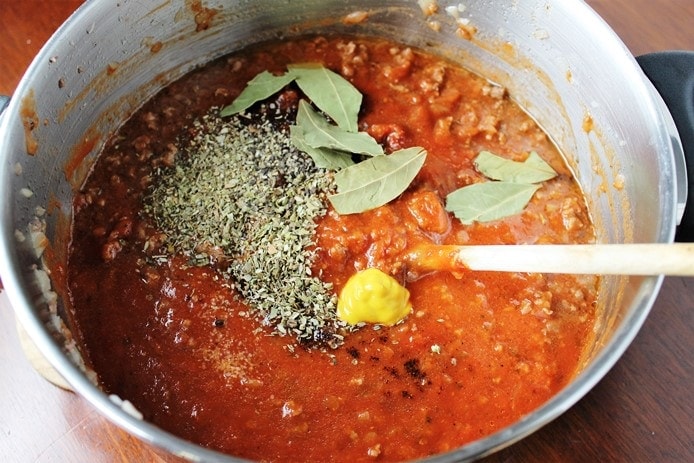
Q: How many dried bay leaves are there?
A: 7